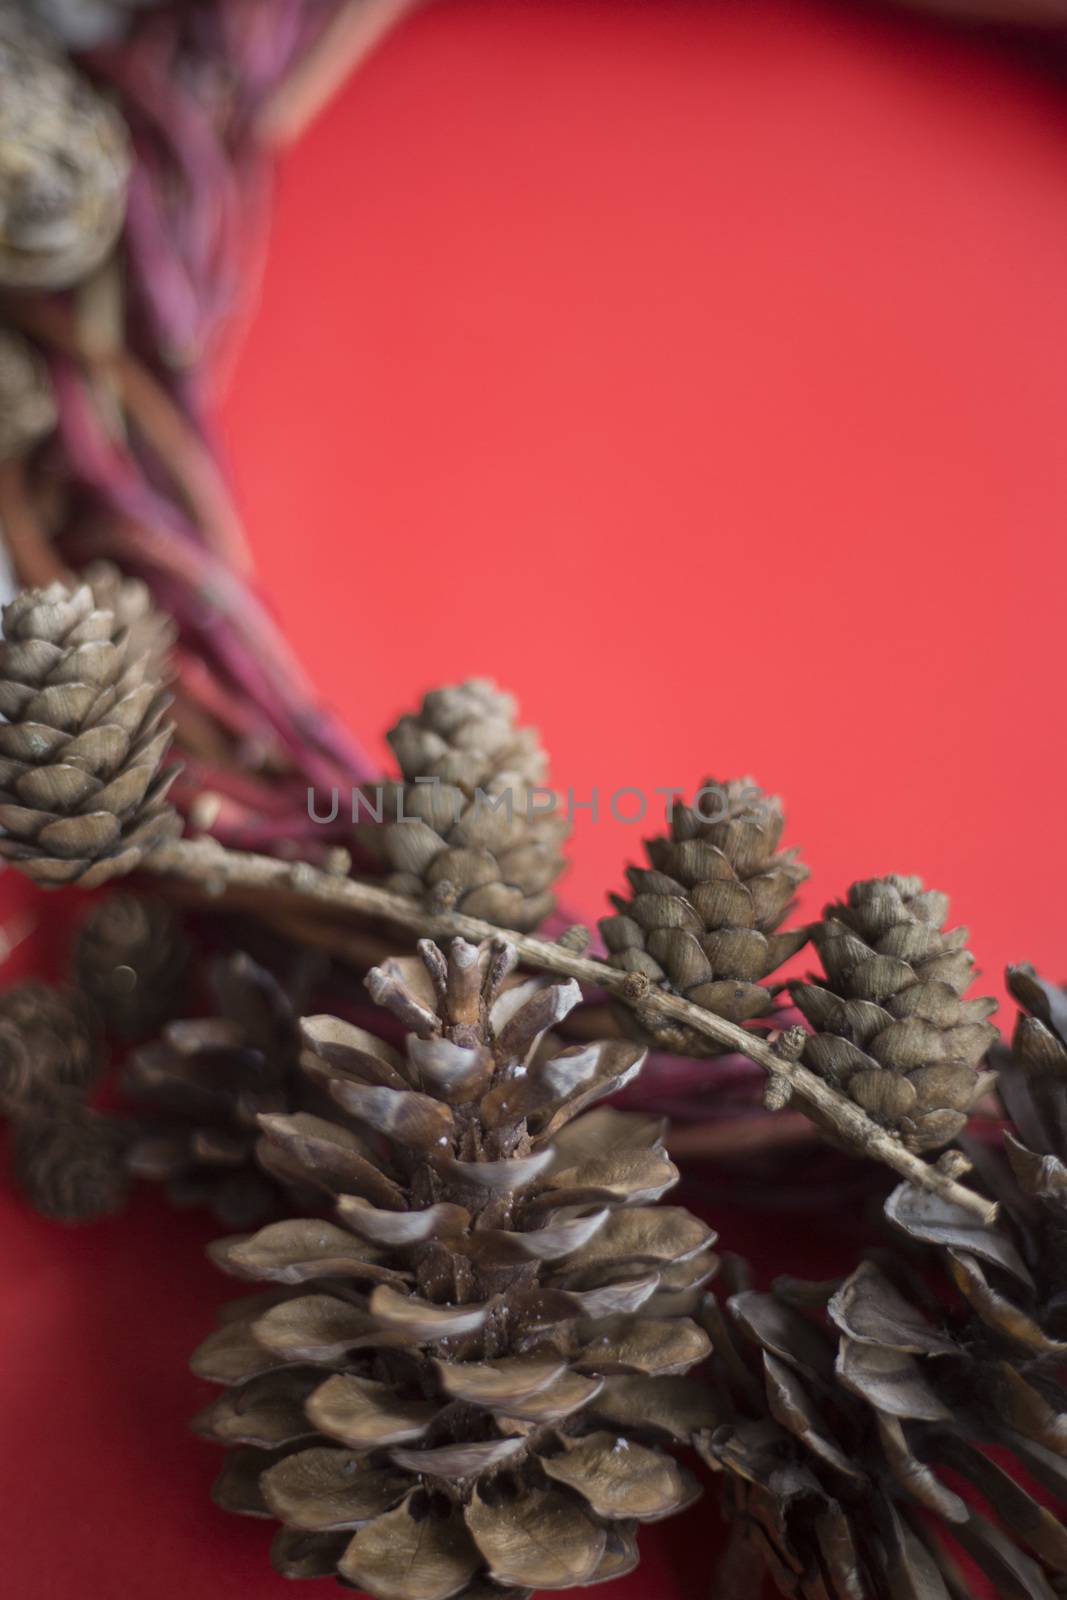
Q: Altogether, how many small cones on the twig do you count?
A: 4